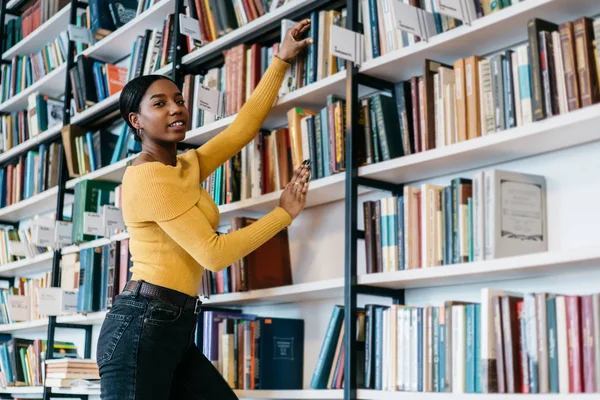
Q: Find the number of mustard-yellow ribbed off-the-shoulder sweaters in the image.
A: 1